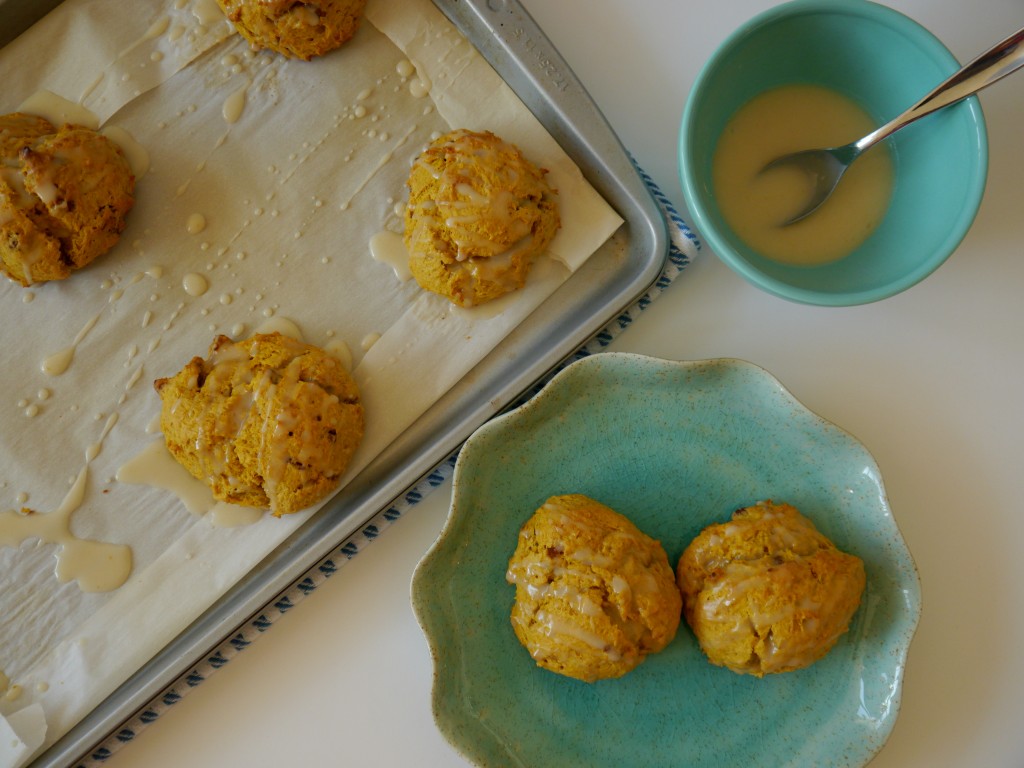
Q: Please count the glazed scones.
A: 6